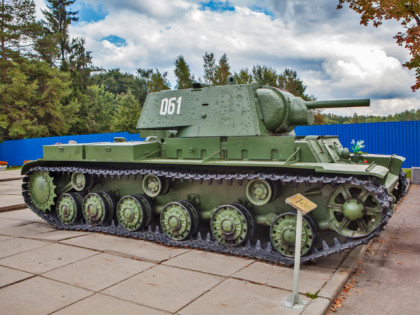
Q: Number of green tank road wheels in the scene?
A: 6